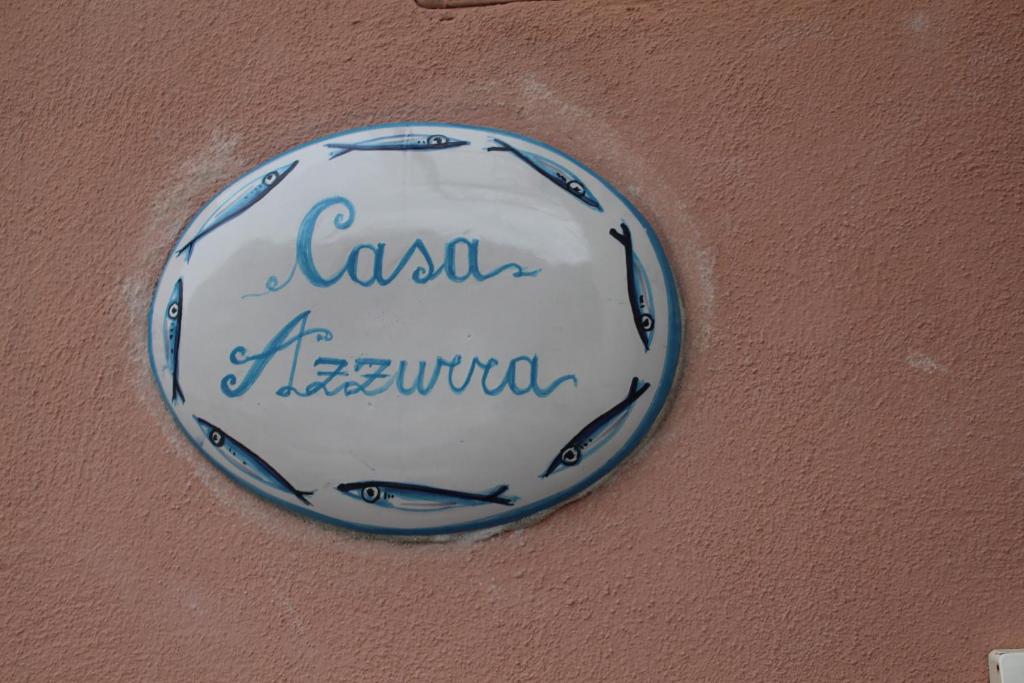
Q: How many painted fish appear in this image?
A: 8